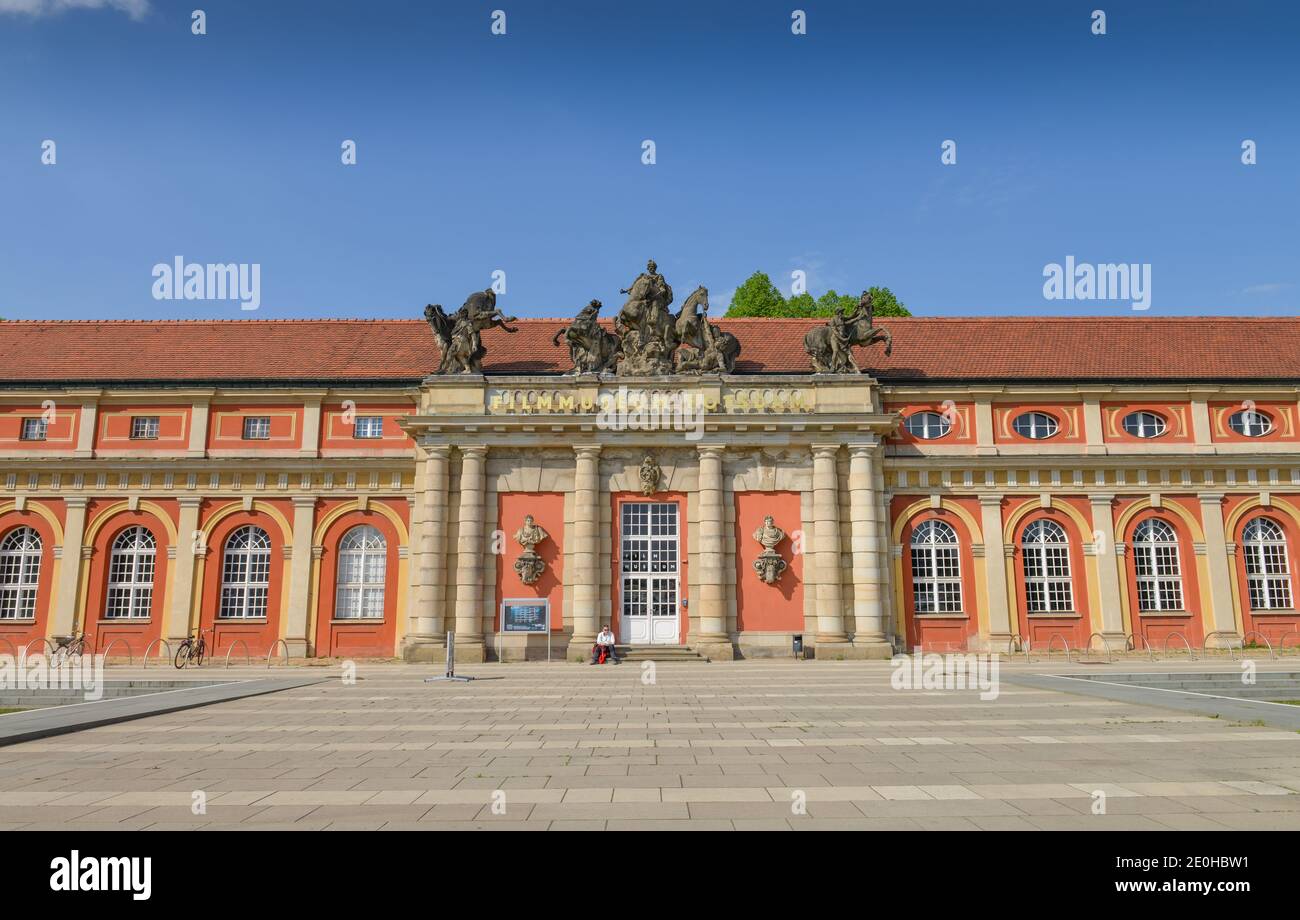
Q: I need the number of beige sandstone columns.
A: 6